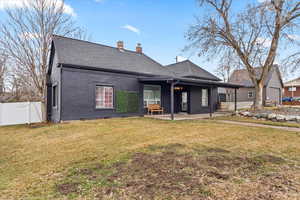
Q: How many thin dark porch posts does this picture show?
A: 3